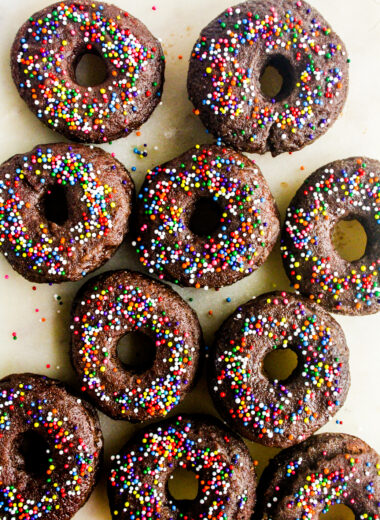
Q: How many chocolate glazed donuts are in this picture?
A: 10